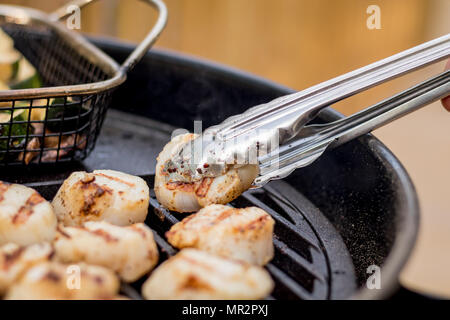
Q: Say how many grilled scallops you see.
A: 8